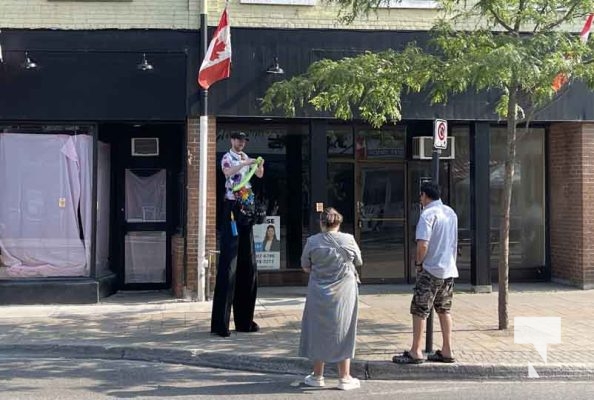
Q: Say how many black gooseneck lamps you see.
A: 3